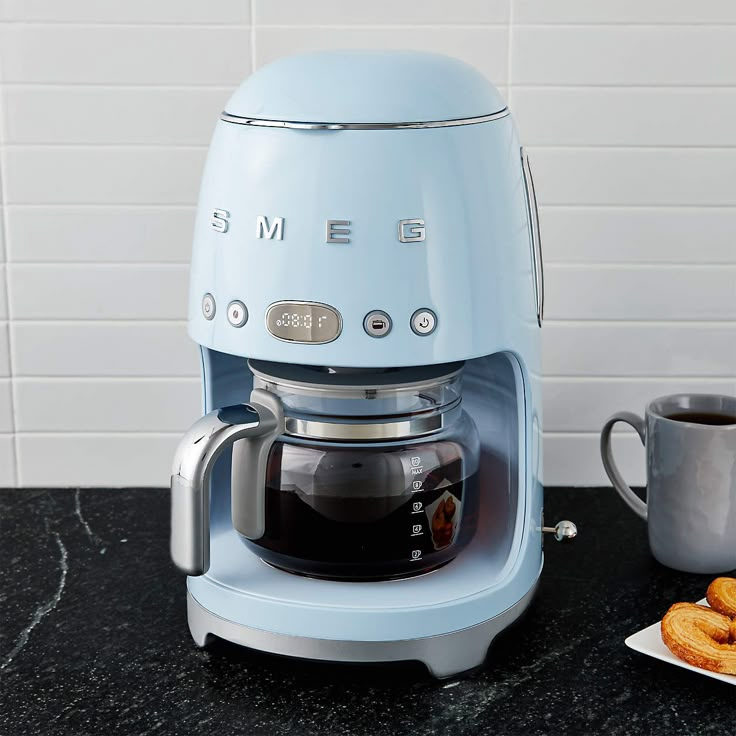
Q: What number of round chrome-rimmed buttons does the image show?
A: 4